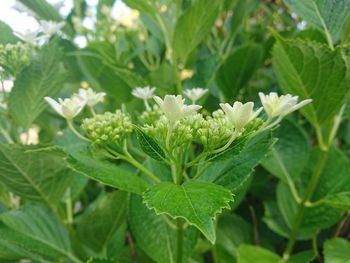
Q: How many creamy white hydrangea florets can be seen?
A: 7